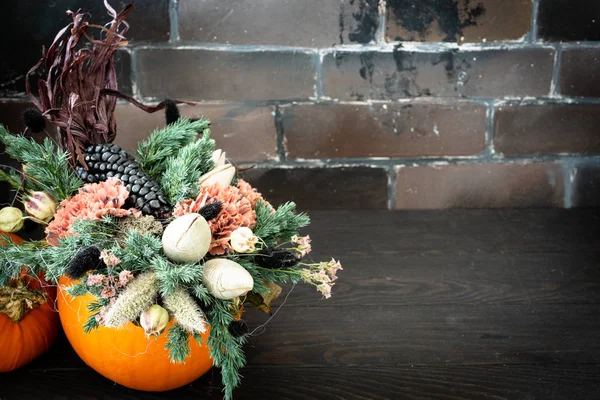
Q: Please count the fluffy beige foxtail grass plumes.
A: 2